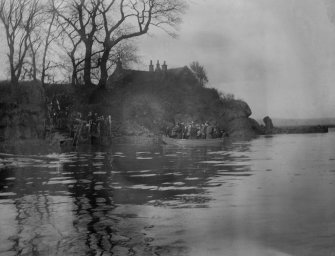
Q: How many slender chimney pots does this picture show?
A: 3